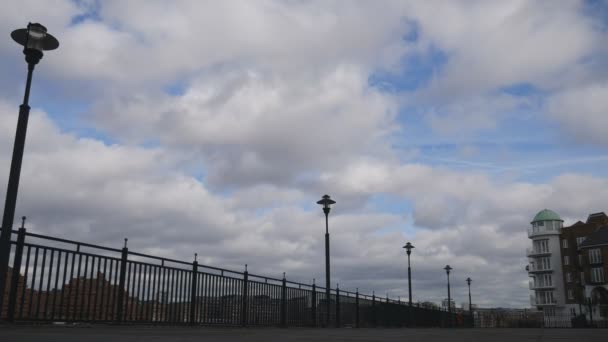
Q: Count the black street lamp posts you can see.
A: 5